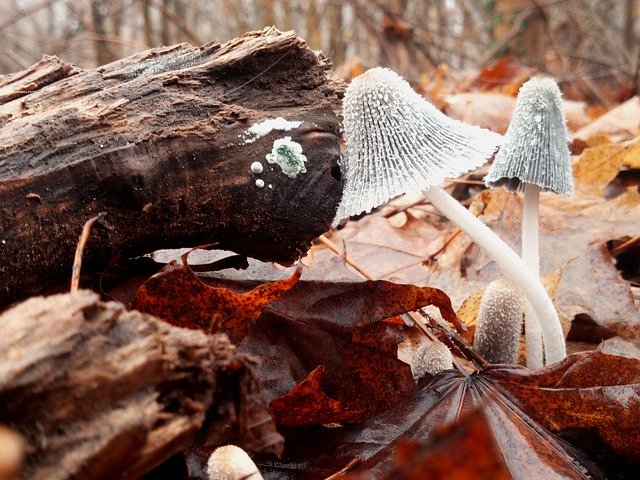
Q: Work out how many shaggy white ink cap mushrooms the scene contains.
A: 5